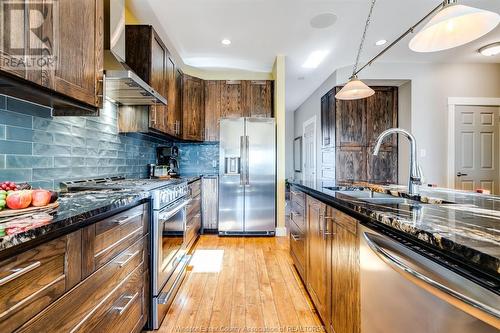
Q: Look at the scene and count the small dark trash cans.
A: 0